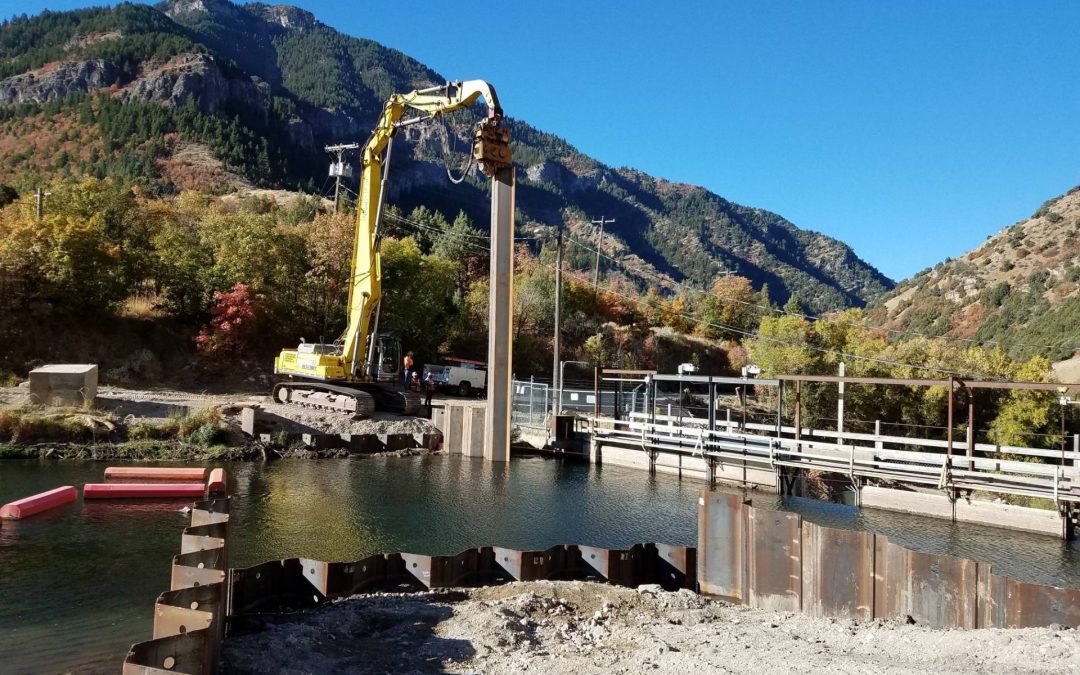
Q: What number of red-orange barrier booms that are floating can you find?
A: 4